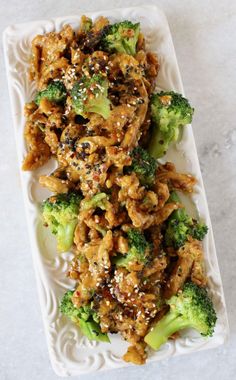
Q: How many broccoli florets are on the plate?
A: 10